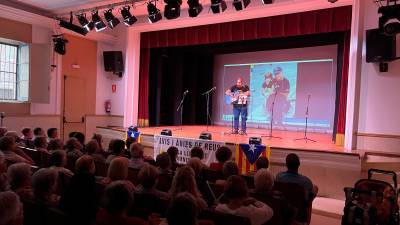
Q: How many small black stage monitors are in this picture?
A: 4